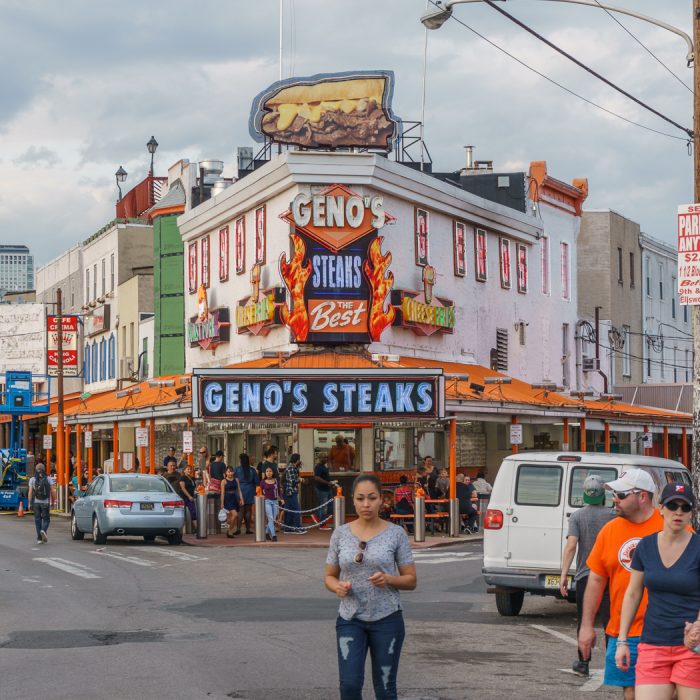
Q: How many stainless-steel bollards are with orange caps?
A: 4